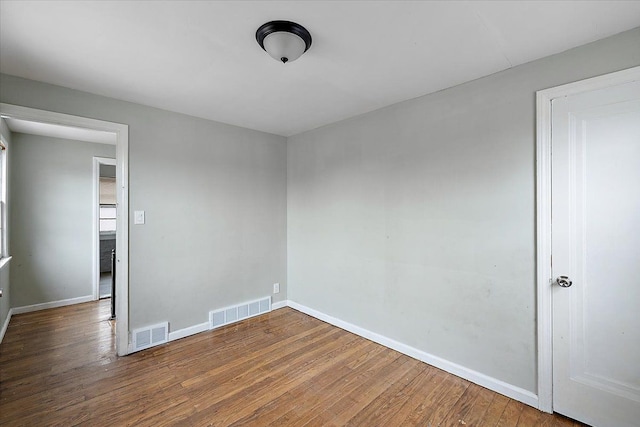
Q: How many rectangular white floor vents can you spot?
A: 2